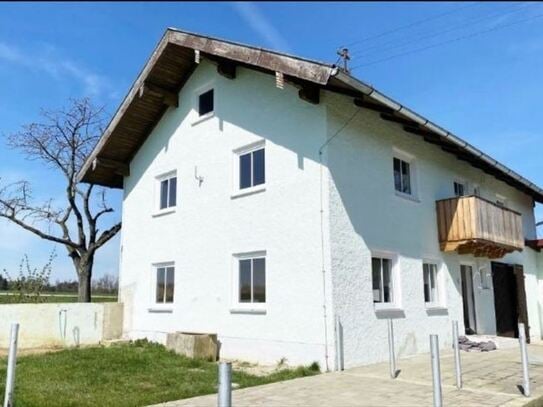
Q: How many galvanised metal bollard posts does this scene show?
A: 7